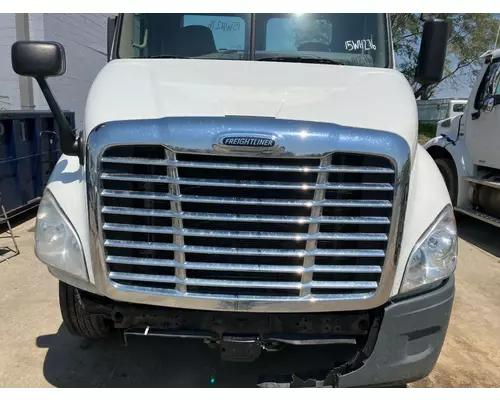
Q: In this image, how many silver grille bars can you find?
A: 8